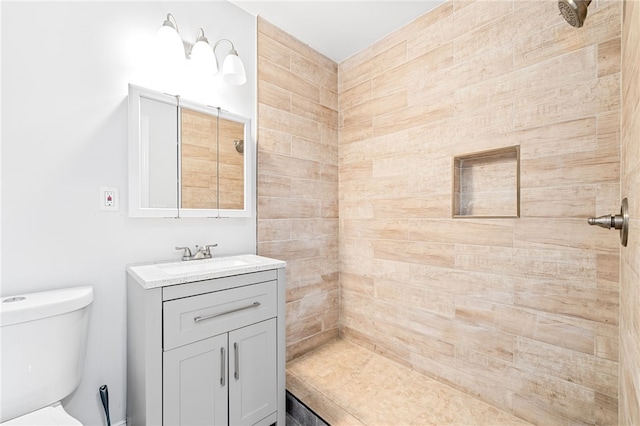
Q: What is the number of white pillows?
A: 0